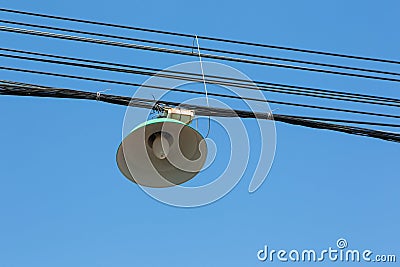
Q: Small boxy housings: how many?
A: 1